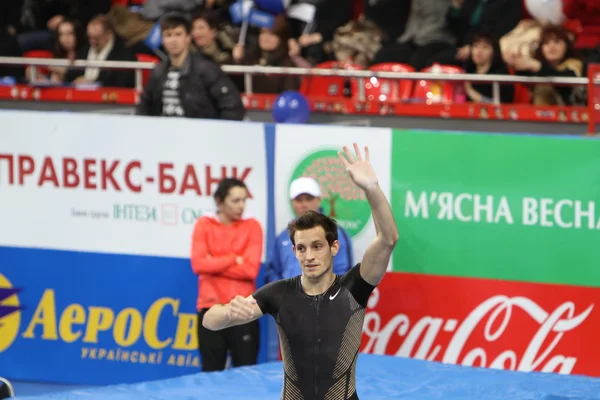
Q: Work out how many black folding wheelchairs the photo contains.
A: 0